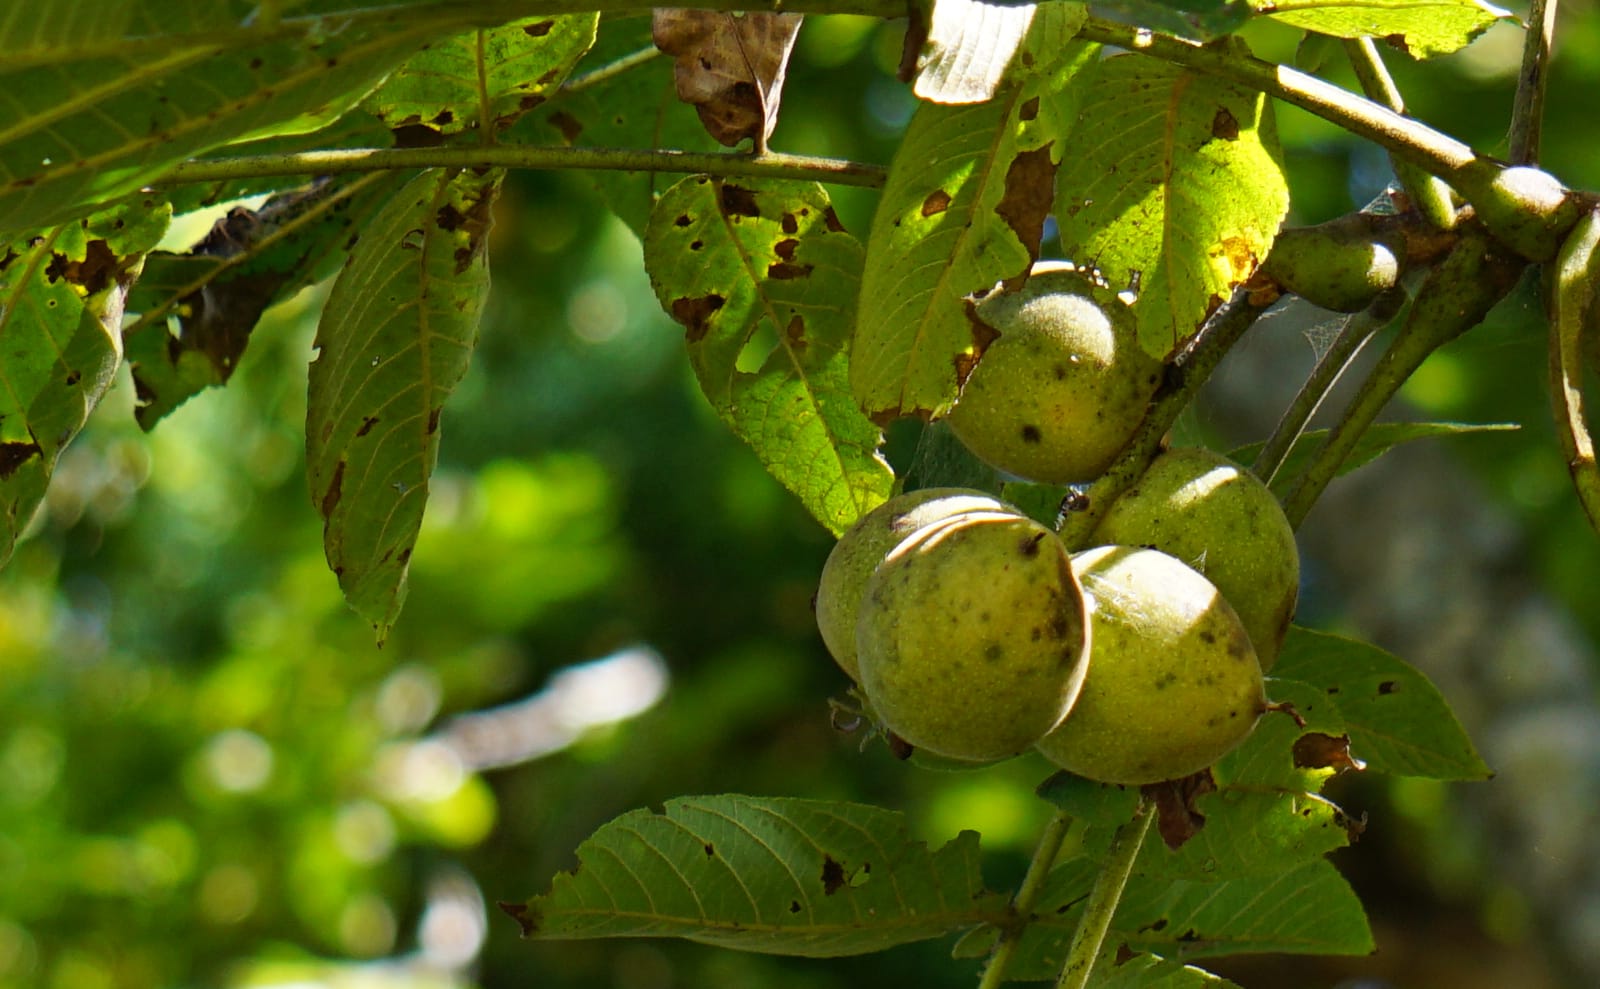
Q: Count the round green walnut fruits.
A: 5